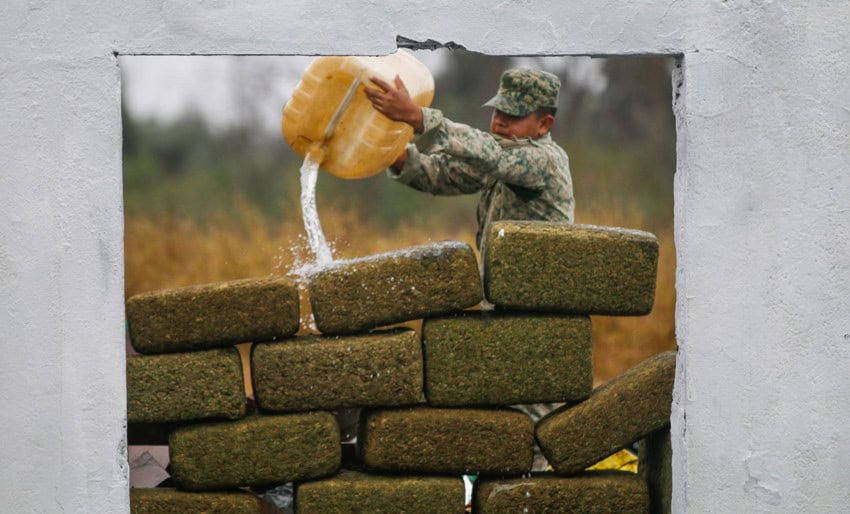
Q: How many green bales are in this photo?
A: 13